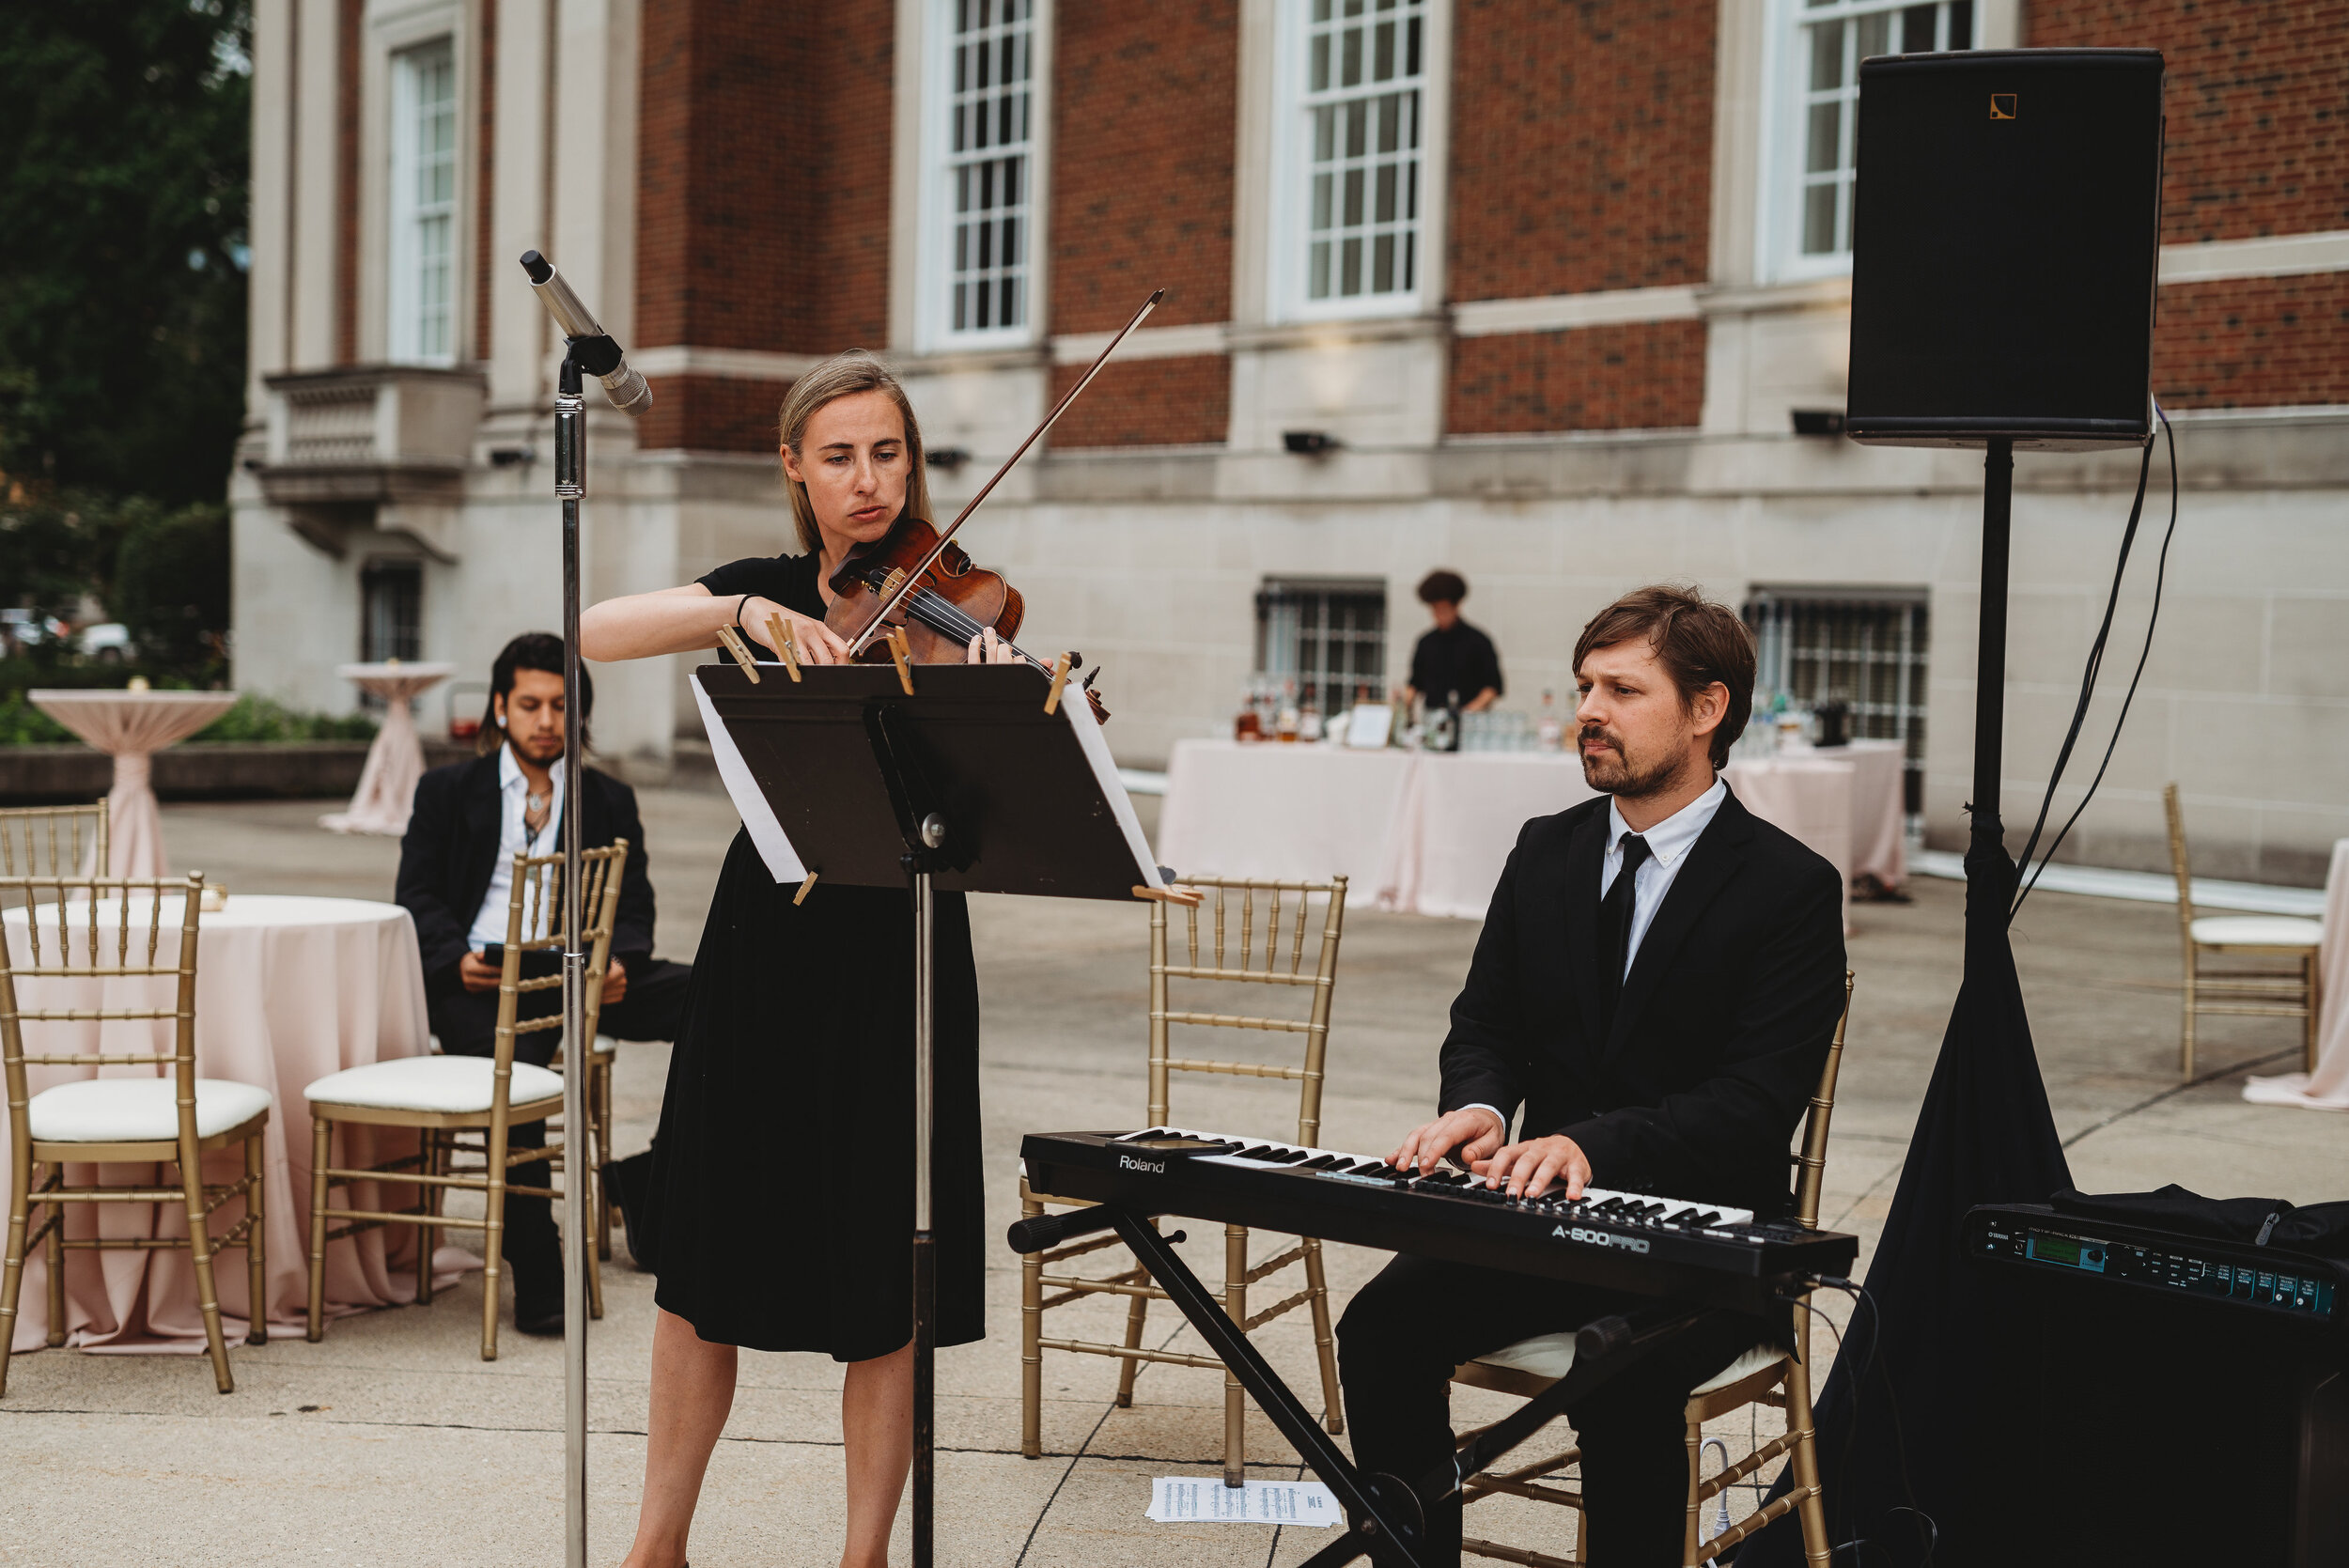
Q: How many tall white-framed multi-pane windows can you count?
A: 4